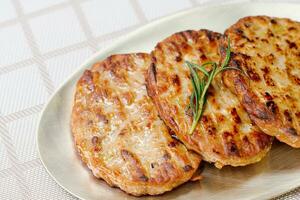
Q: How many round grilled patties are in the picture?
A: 3